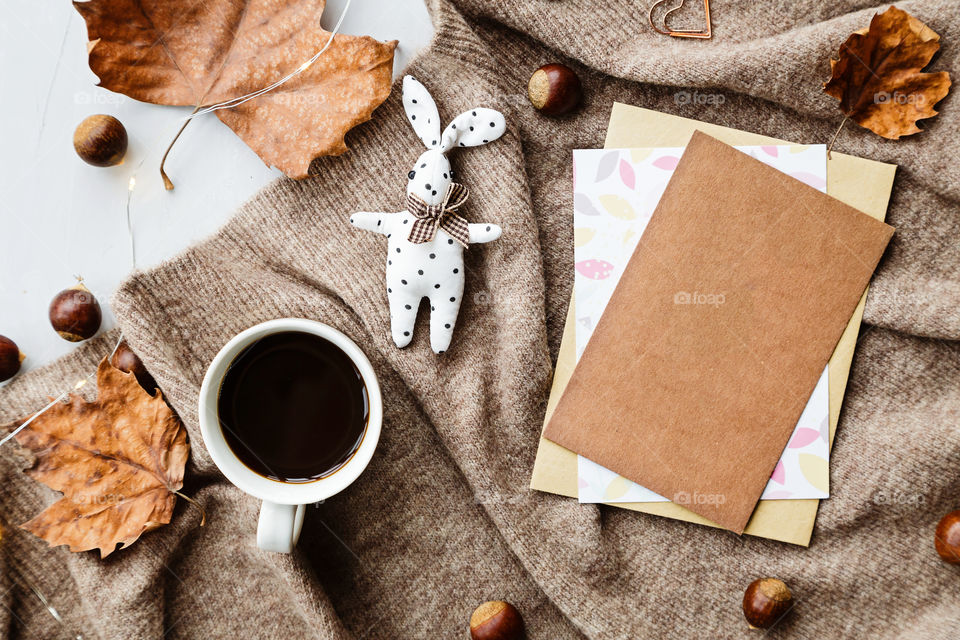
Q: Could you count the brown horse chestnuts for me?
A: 8